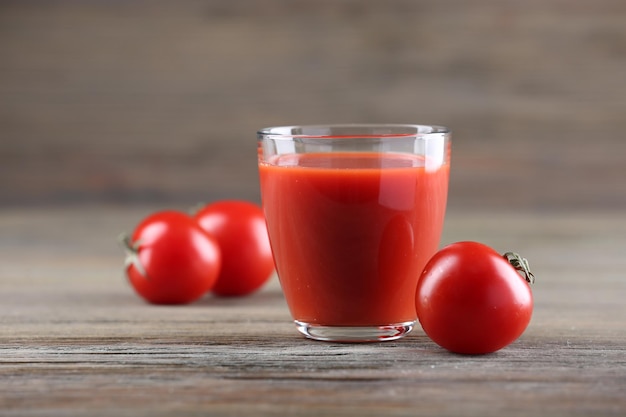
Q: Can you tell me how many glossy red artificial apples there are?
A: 0